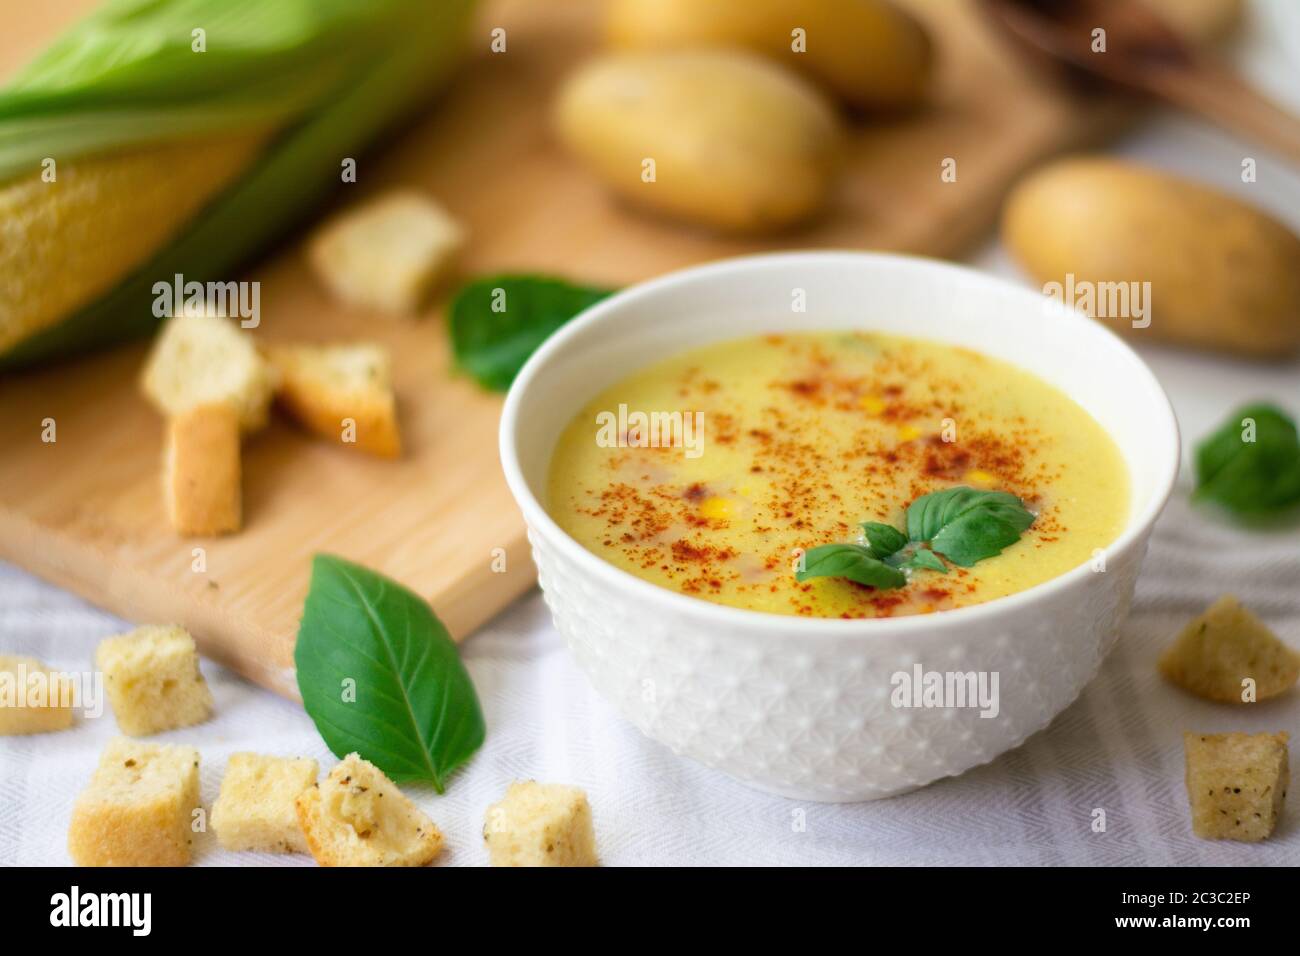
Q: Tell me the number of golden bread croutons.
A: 12